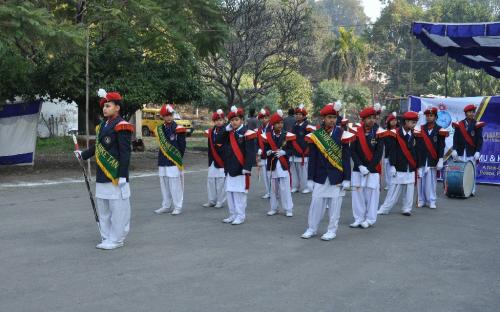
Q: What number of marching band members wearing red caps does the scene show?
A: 13